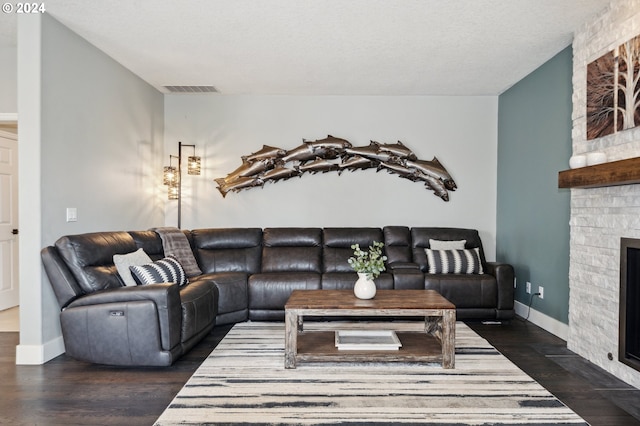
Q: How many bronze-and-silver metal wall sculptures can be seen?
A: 1